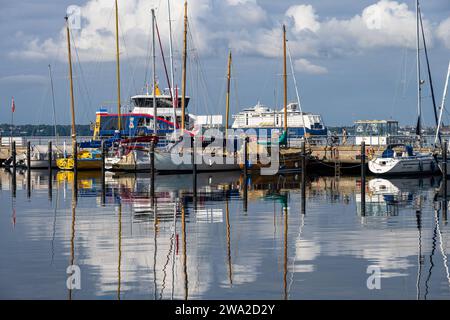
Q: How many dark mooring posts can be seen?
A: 11